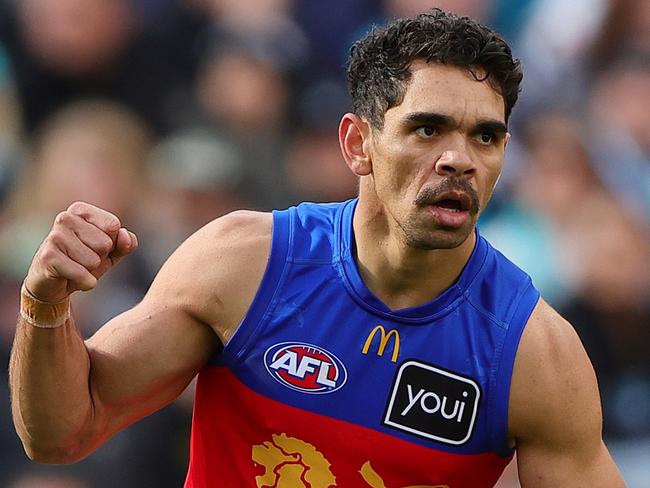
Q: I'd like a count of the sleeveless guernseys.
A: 1